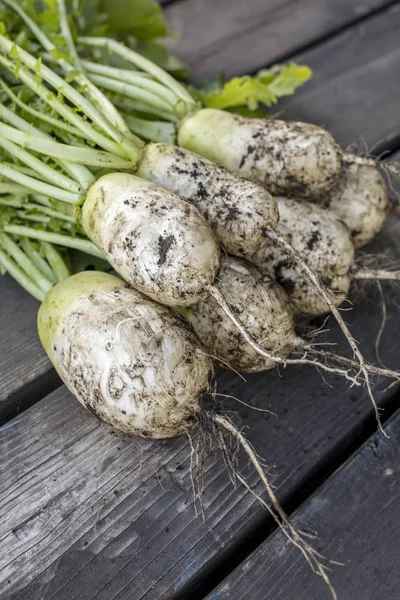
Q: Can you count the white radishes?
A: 7